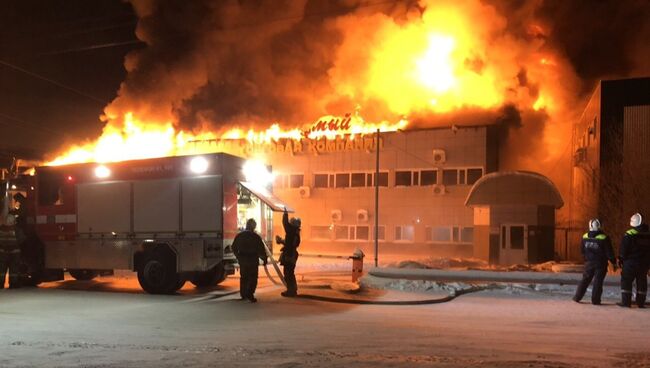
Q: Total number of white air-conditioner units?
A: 5